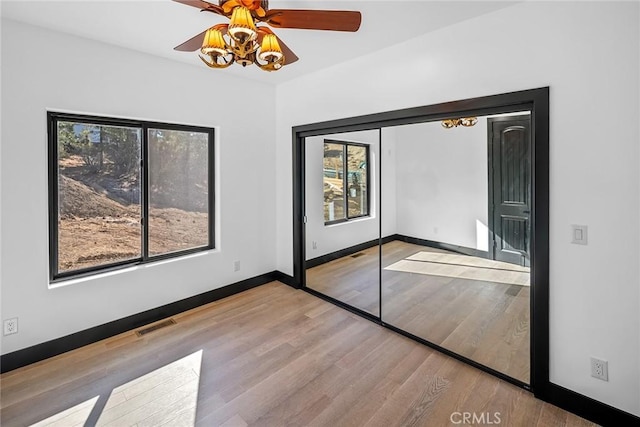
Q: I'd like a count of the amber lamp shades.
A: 3